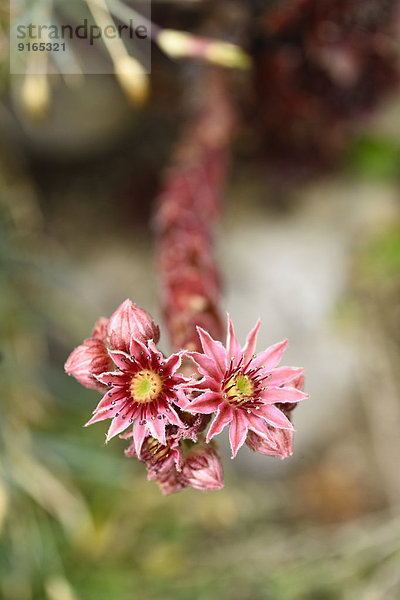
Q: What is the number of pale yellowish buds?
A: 3